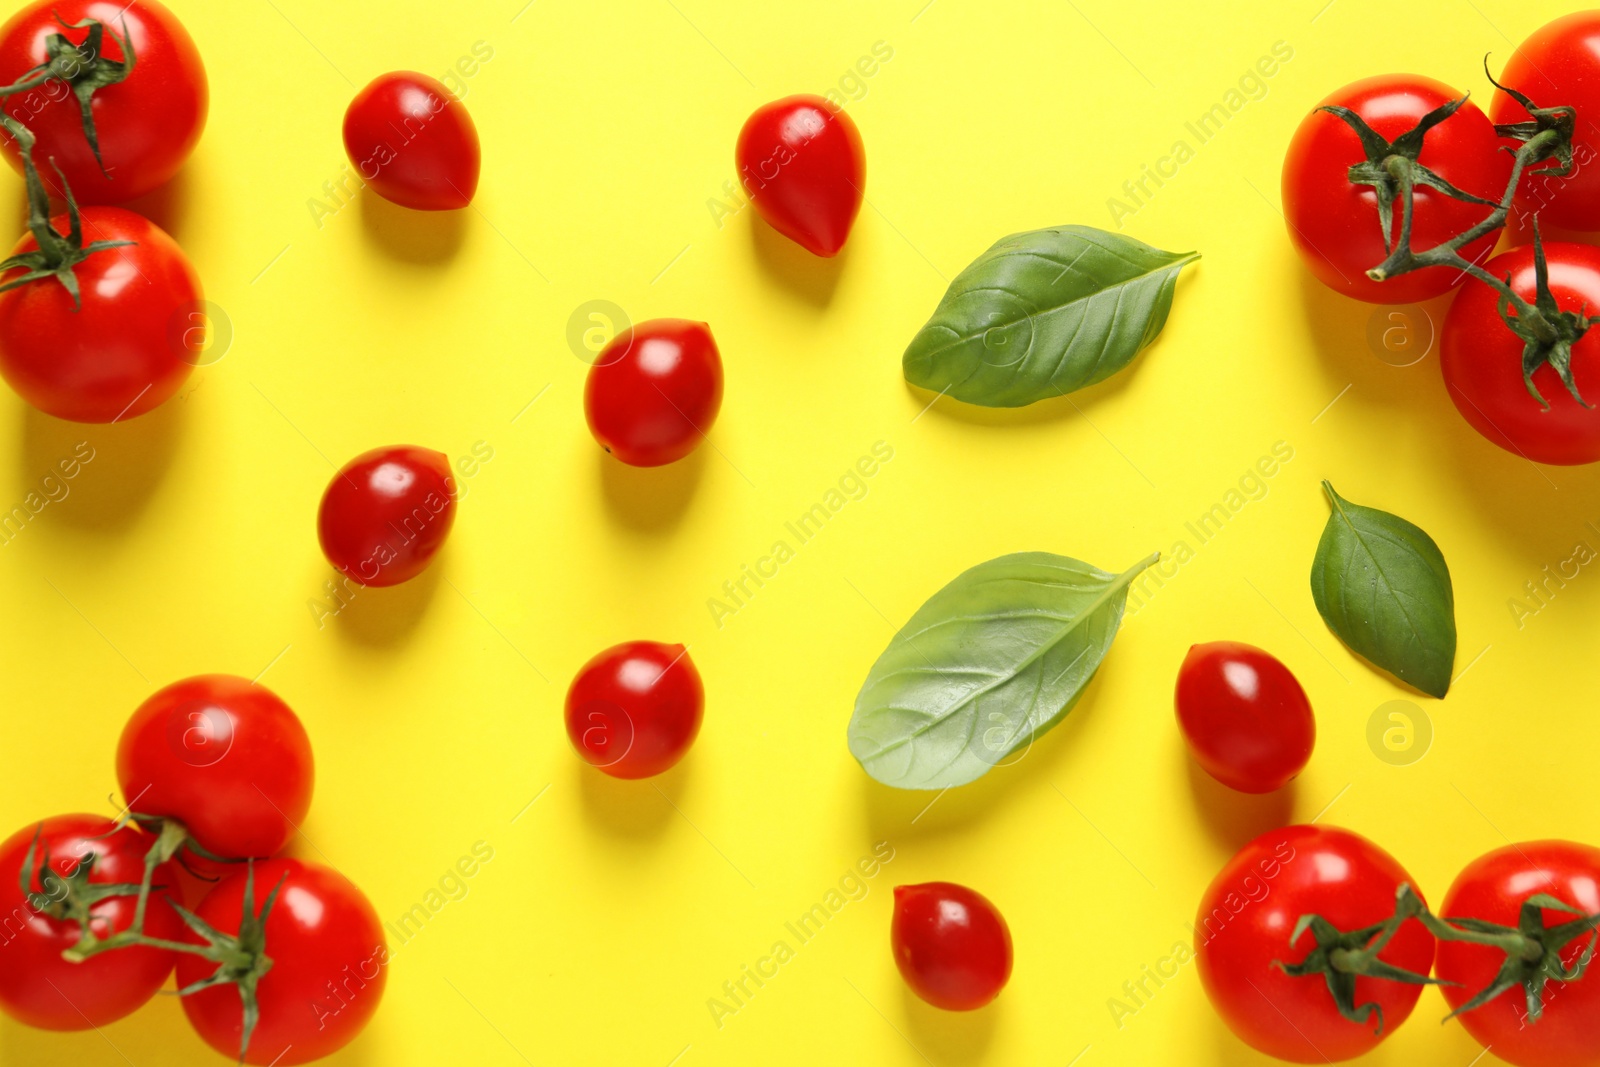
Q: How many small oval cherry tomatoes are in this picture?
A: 7